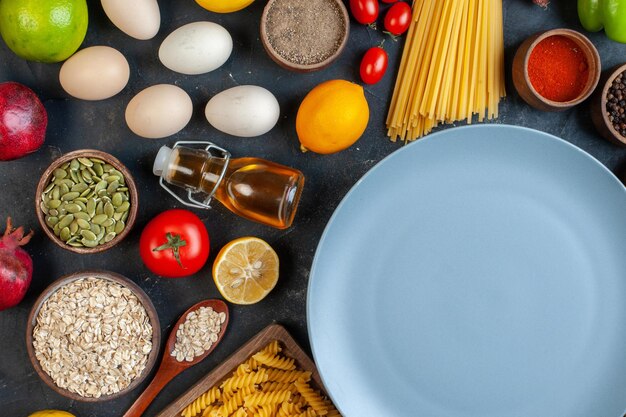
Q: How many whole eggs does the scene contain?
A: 5